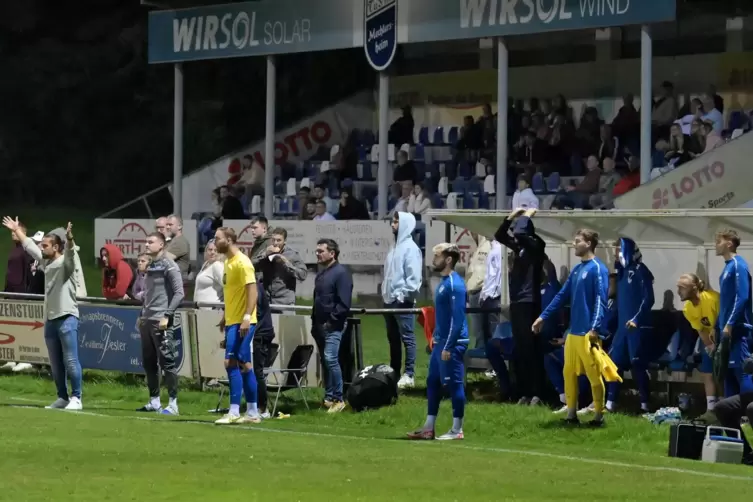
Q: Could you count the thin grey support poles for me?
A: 5